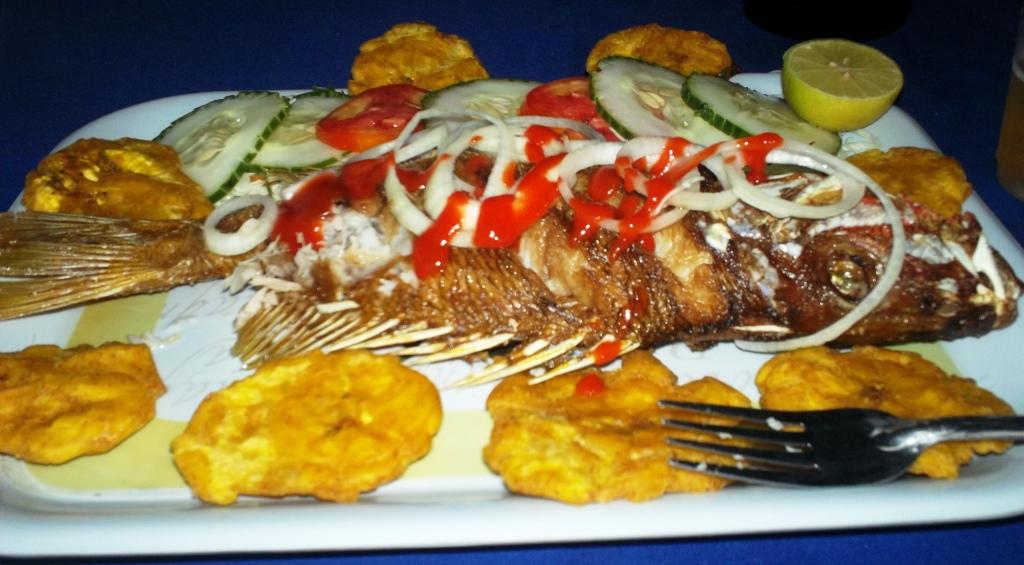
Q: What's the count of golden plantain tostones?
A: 8